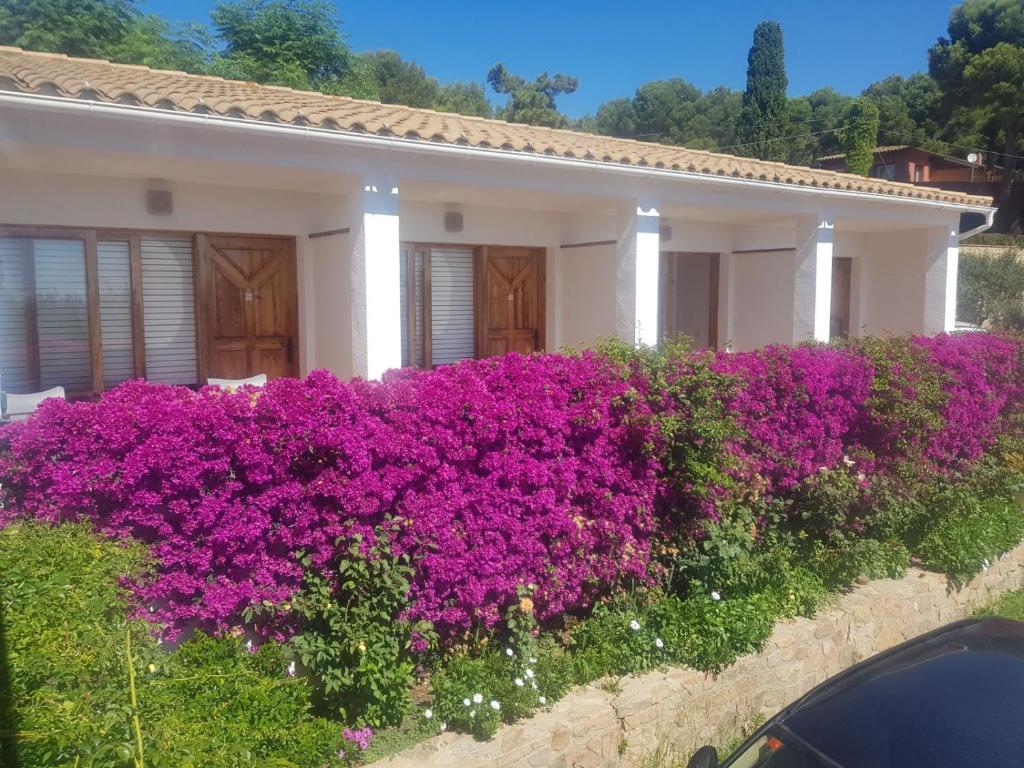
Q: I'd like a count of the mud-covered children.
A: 0